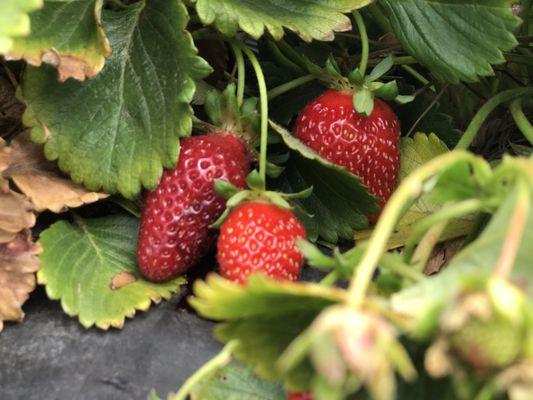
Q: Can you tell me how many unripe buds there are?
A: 2